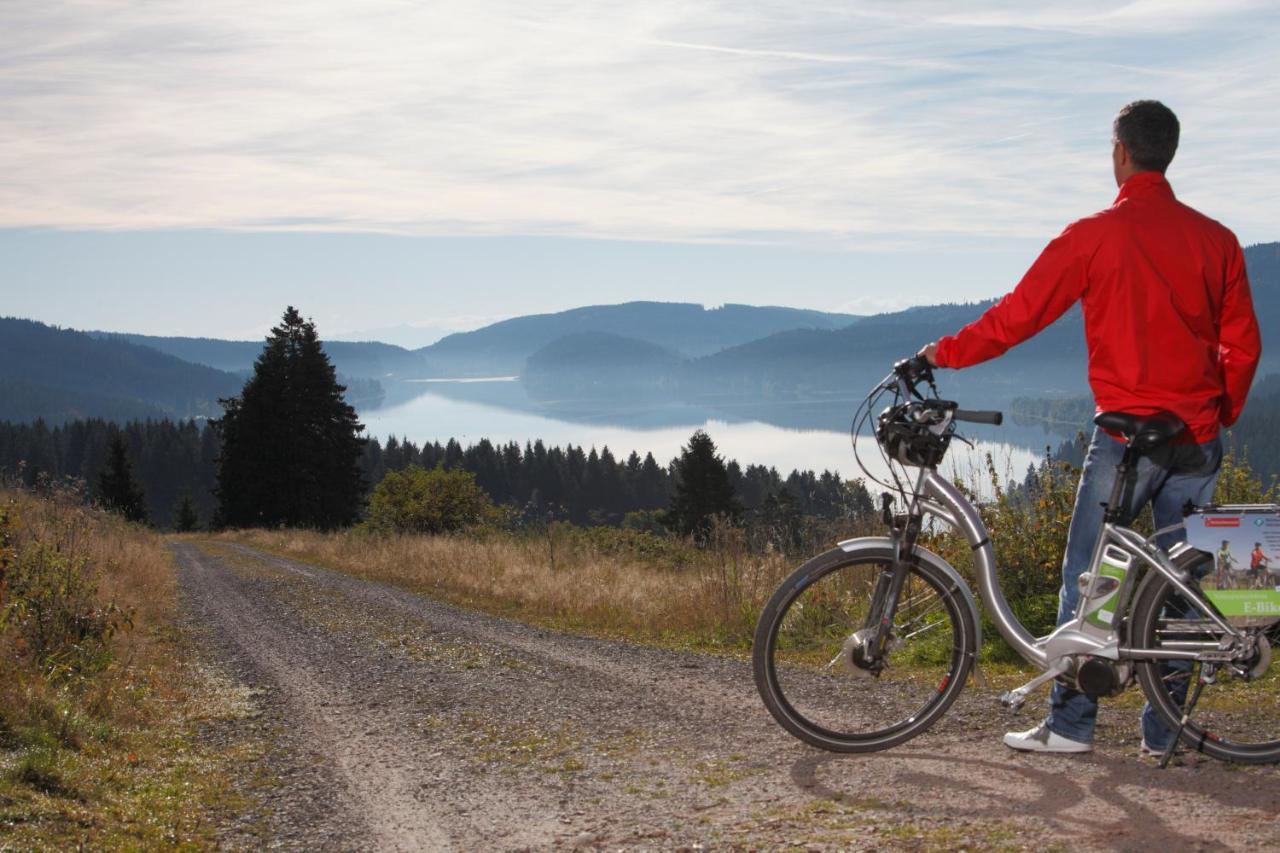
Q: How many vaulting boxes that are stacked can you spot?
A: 0